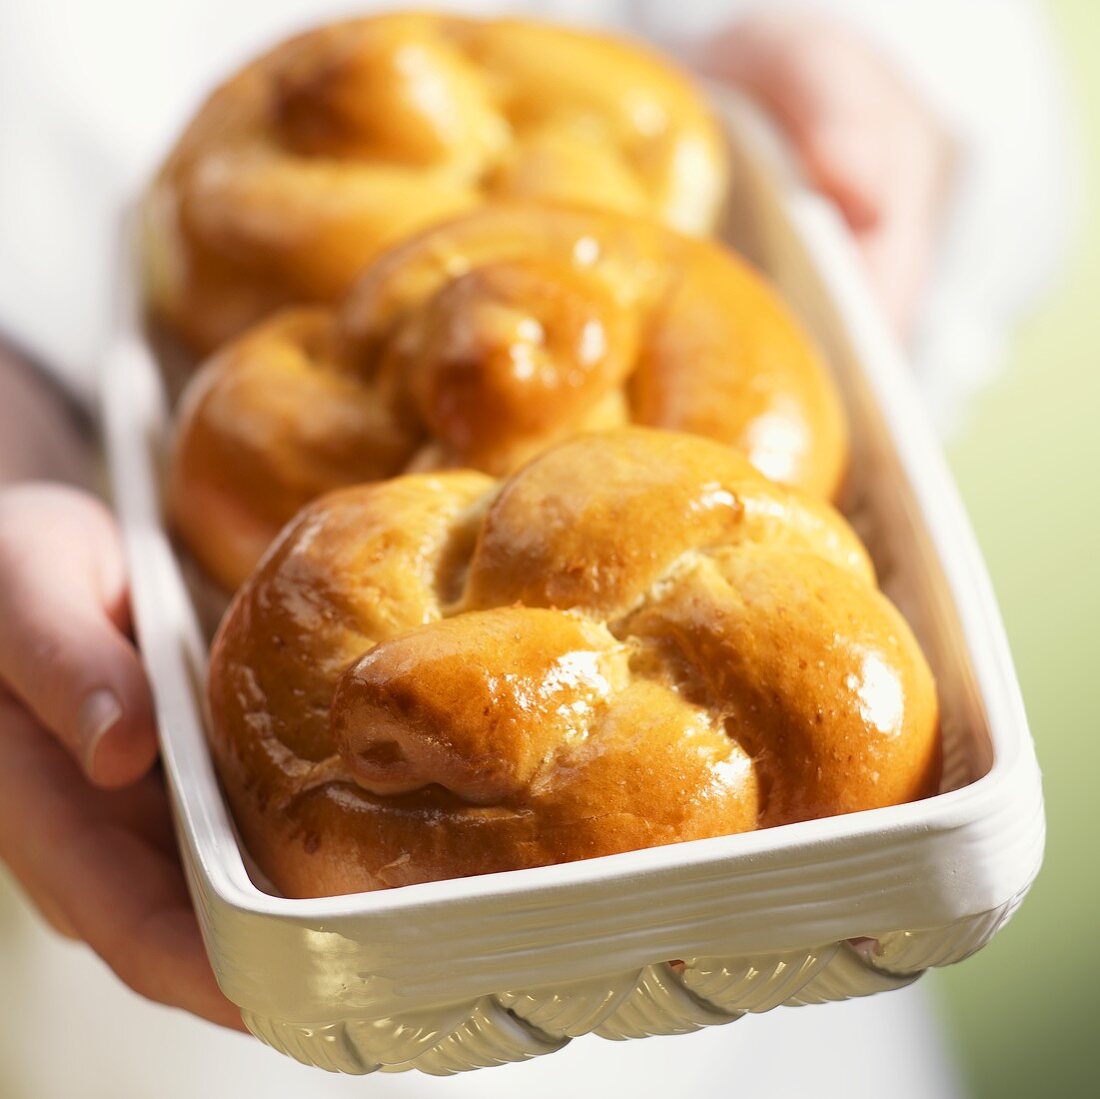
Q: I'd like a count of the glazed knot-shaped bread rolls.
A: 3